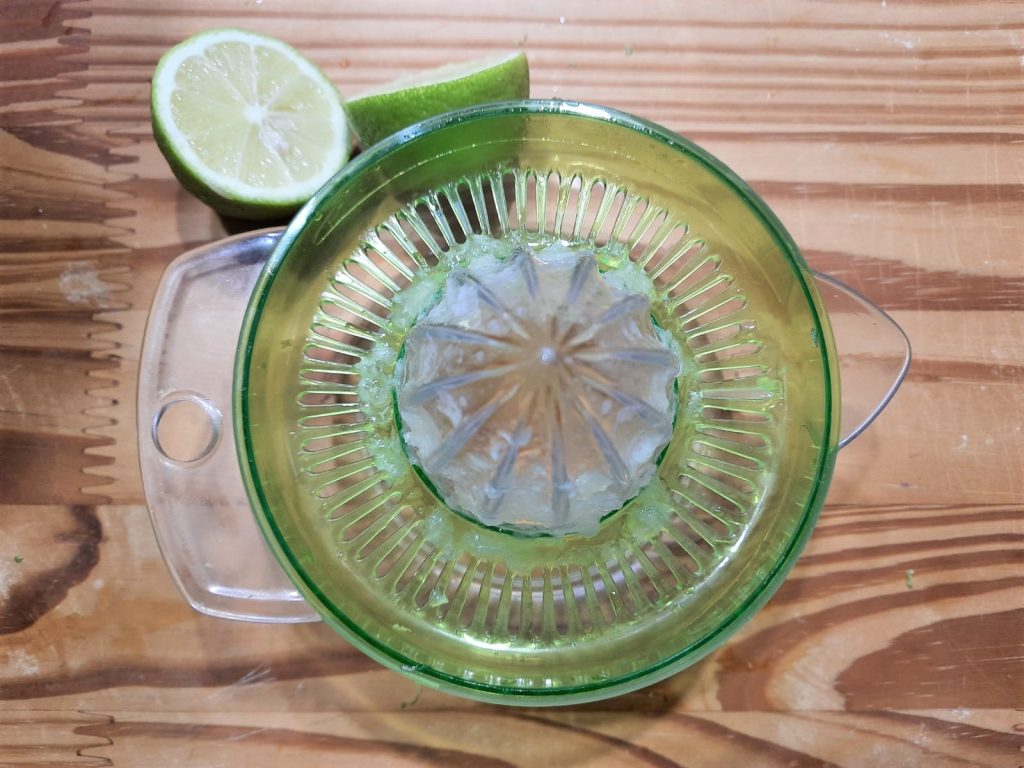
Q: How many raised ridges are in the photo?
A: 12